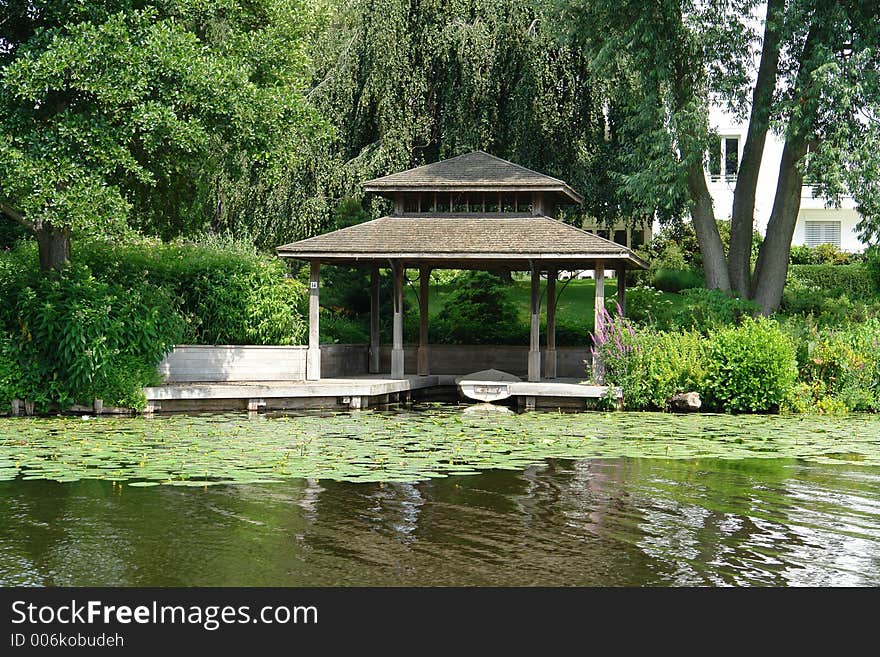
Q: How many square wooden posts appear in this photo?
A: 8